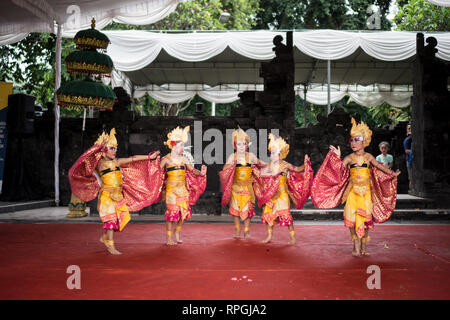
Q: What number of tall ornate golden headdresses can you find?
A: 5